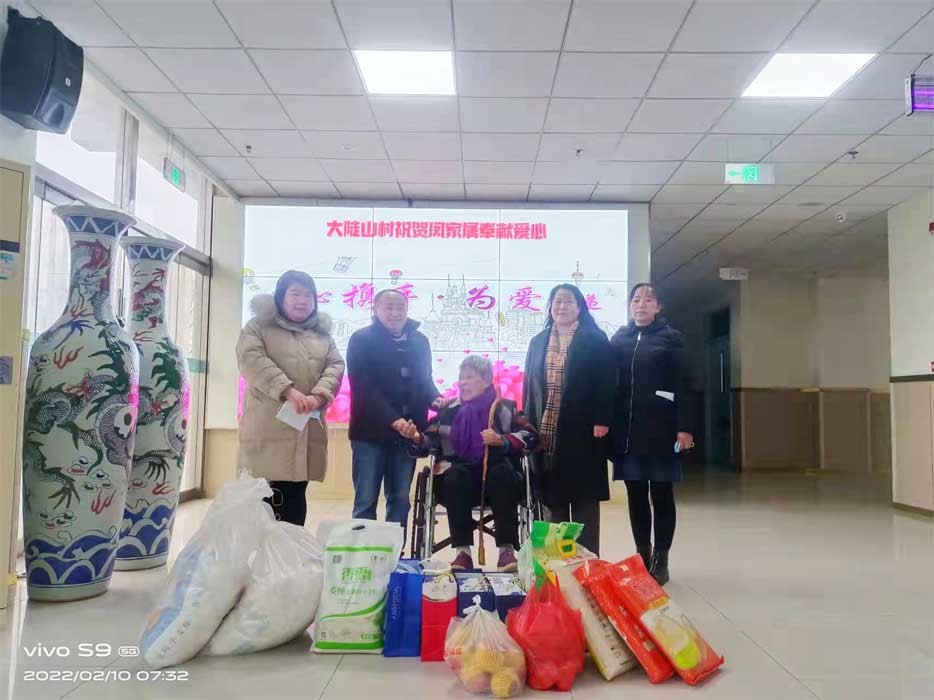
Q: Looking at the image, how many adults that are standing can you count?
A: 4